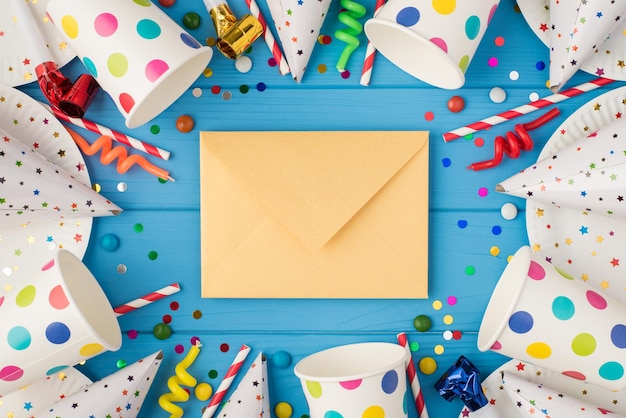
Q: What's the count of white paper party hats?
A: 7